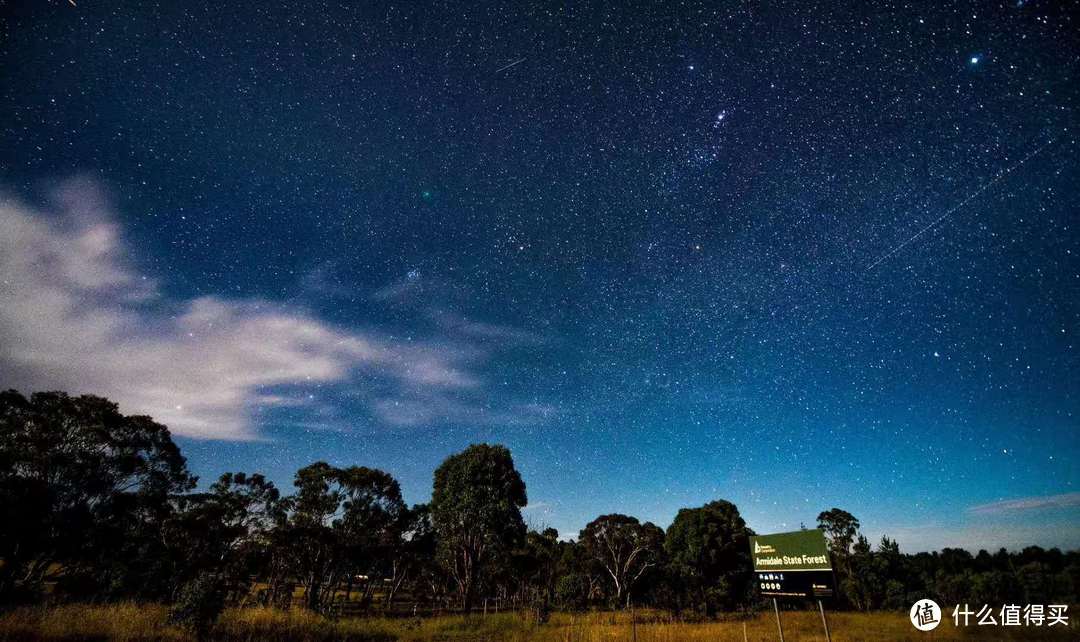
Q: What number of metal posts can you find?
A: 2